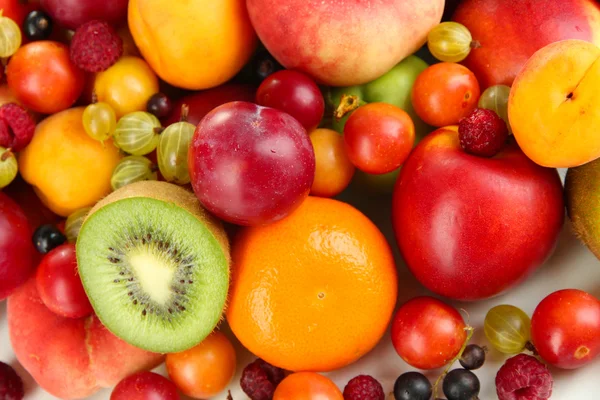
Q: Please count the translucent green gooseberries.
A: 10